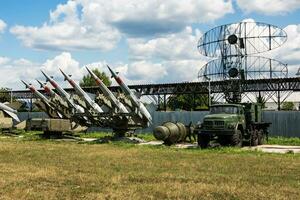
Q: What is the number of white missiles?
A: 6